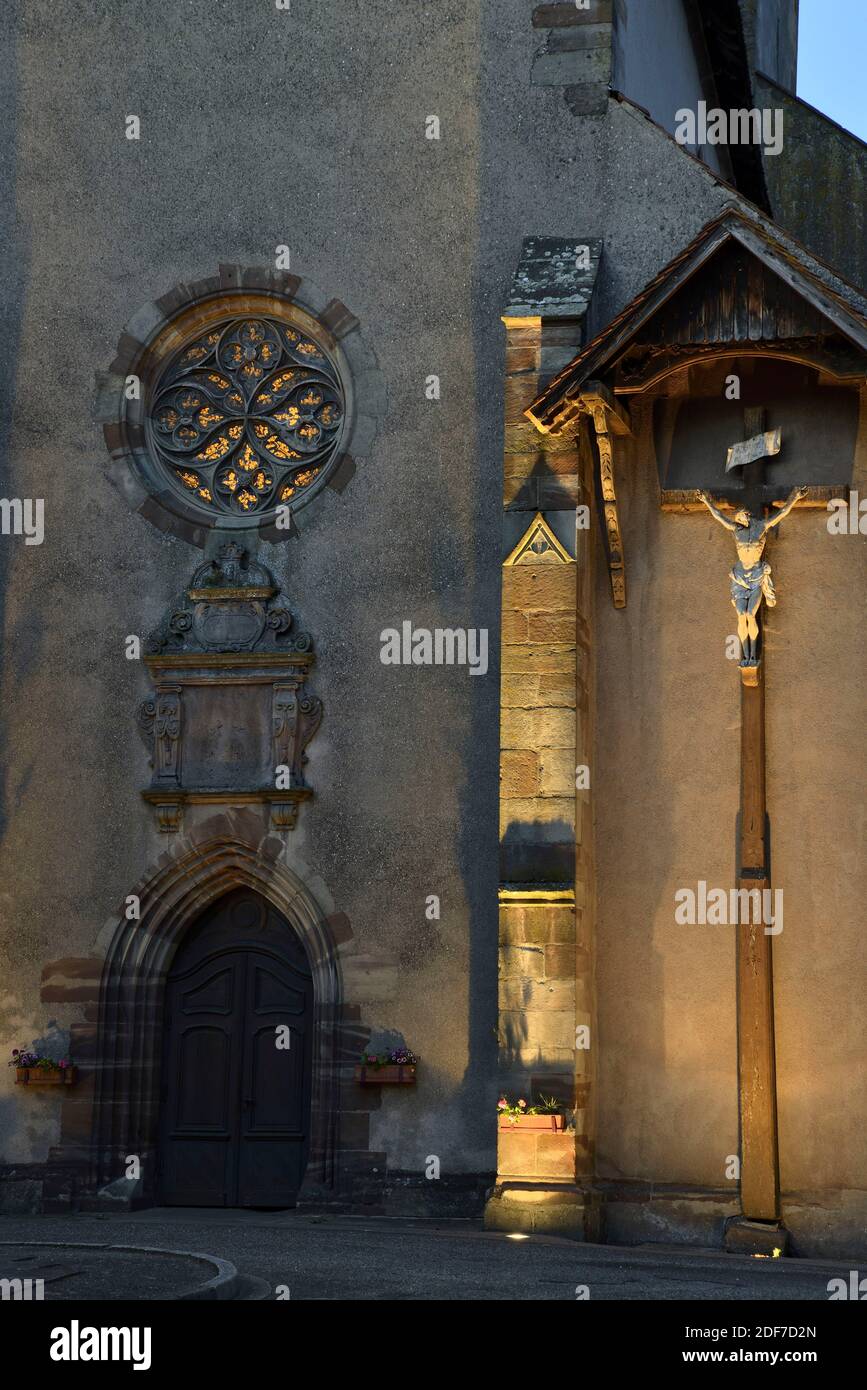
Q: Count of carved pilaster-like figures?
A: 2